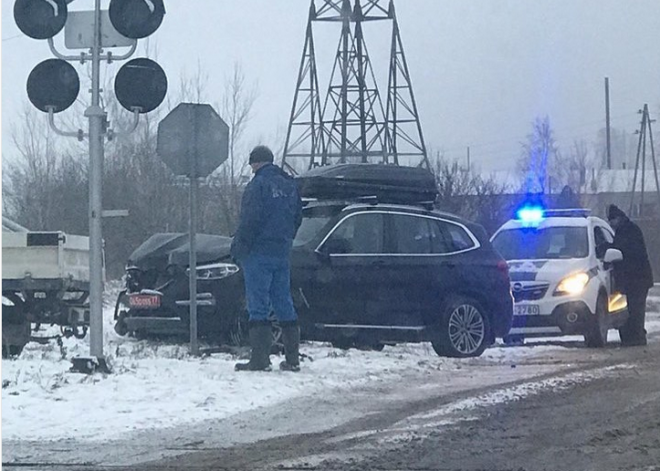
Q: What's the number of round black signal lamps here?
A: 4